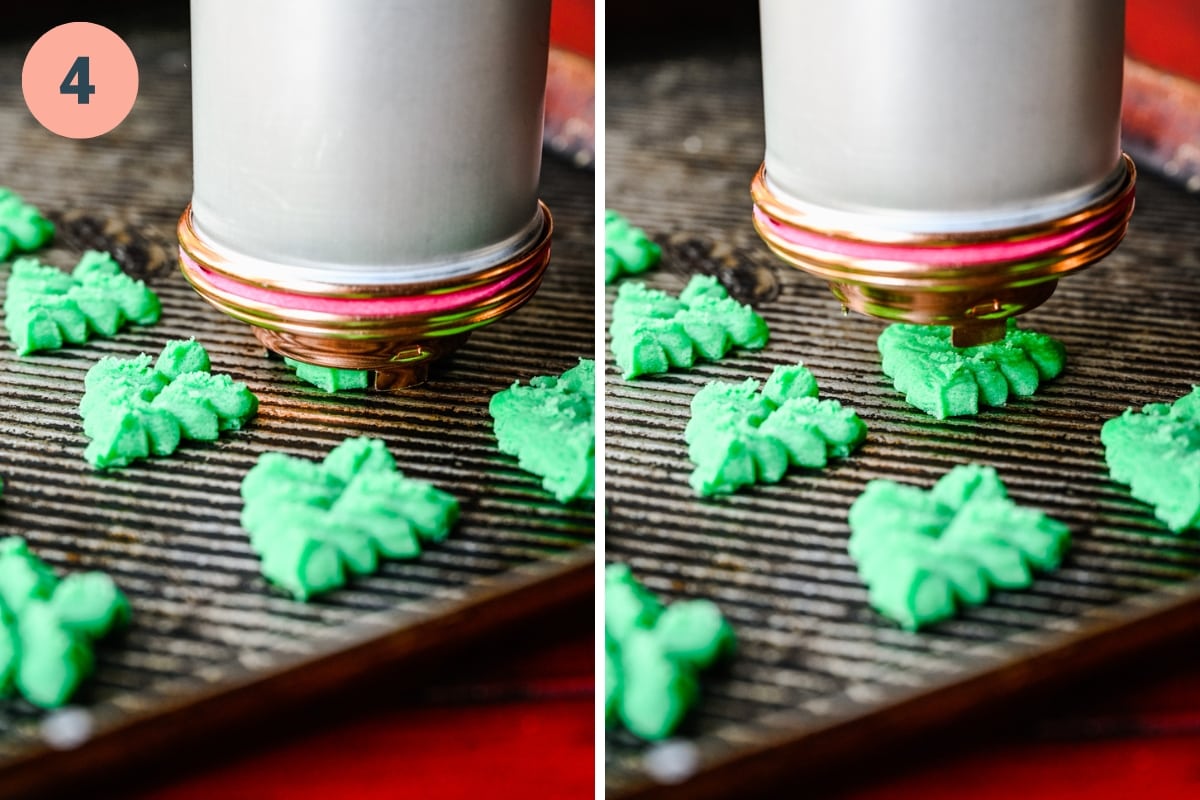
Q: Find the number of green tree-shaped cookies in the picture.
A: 14